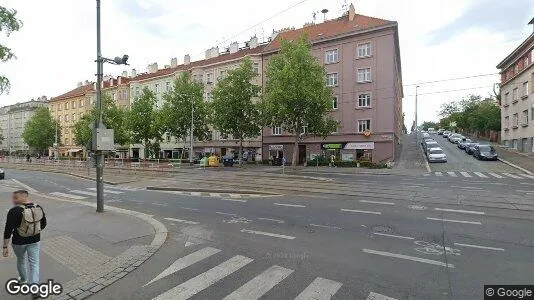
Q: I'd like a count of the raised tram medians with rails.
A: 1